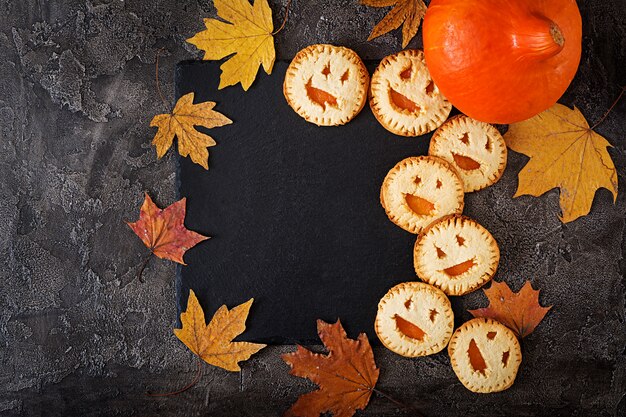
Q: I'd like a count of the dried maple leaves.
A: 8